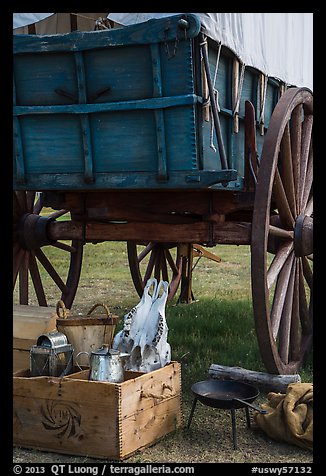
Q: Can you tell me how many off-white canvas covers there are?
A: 1